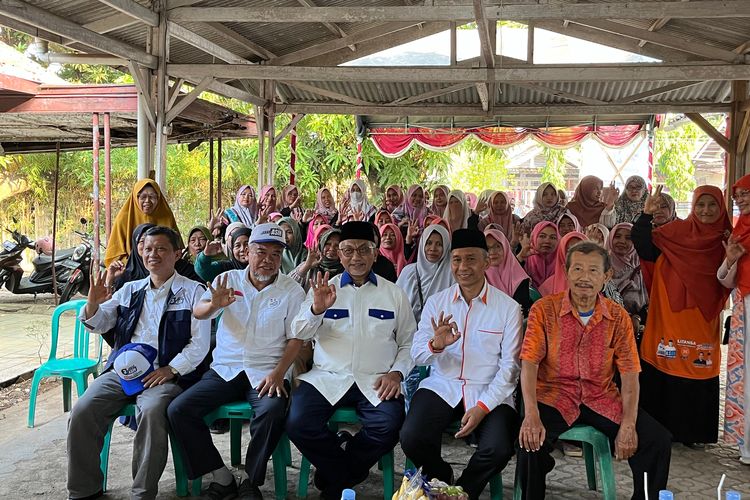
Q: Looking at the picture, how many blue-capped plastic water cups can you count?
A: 3